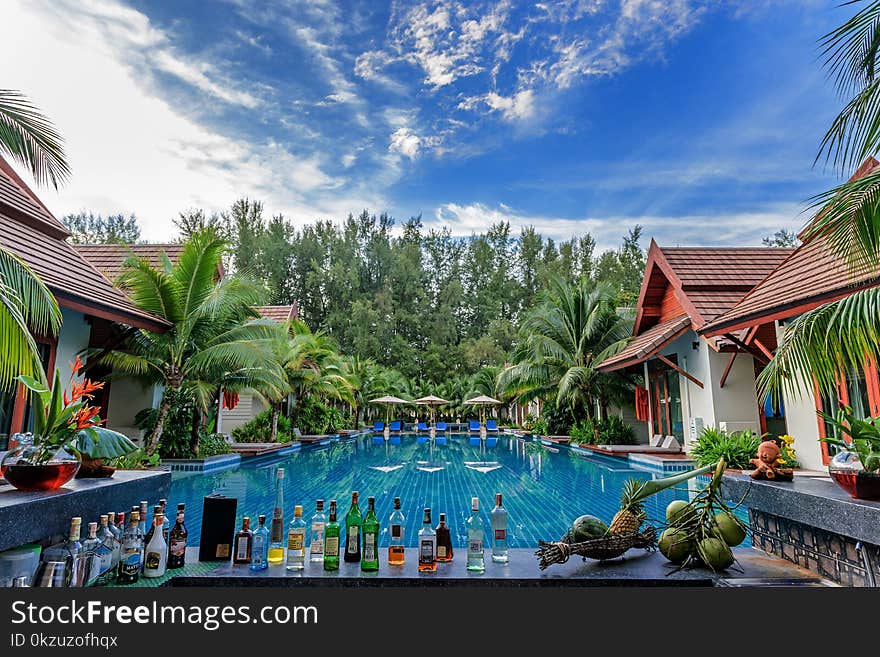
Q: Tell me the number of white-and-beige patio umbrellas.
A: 3